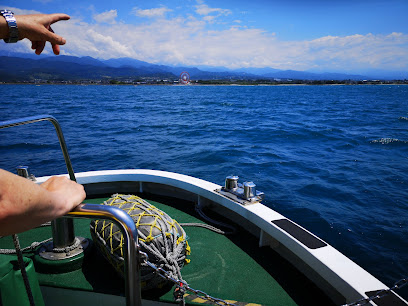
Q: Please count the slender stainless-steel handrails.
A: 2